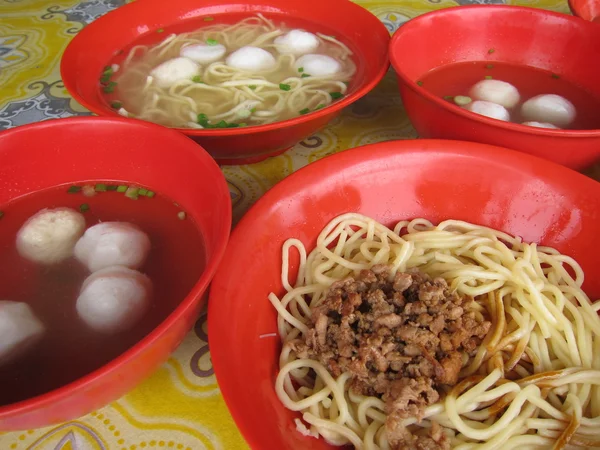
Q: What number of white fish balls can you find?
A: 13